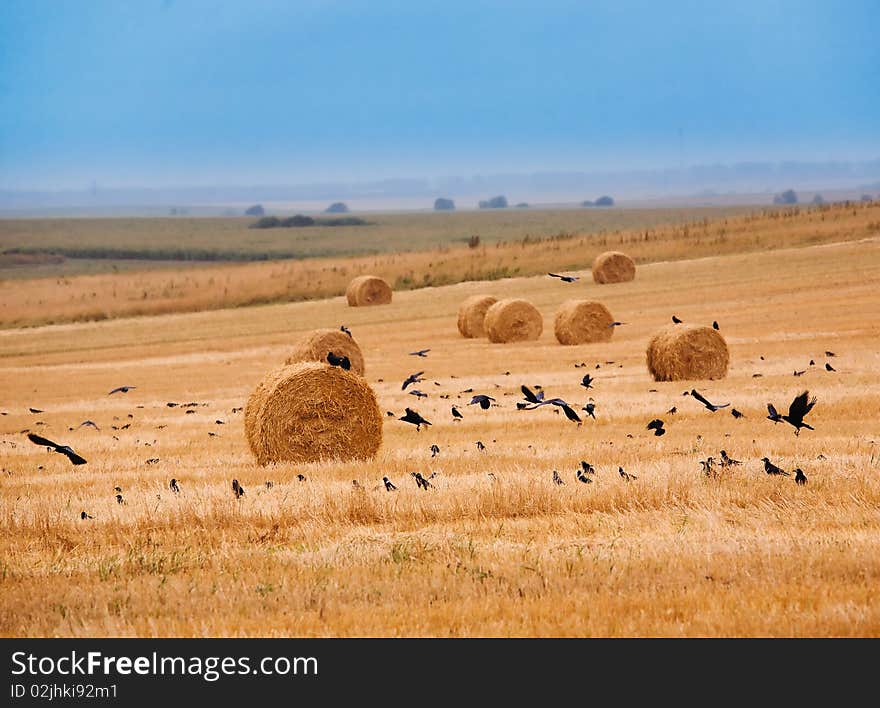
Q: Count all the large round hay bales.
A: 8